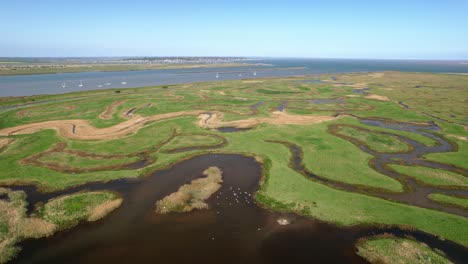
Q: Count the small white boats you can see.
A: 8